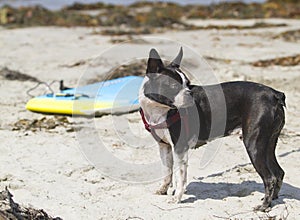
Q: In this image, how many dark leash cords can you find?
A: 1